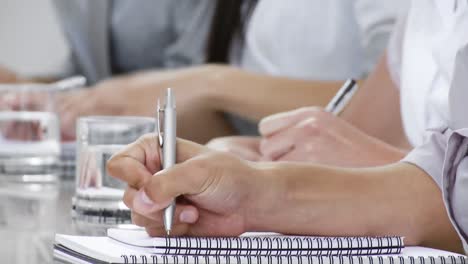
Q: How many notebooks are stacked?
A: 2